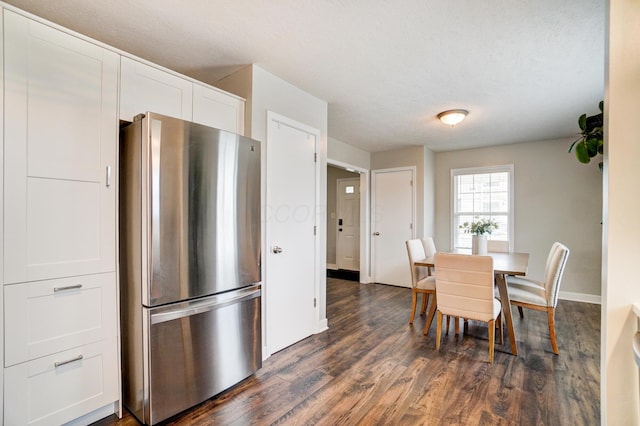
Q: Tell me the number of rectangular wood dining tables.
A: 1